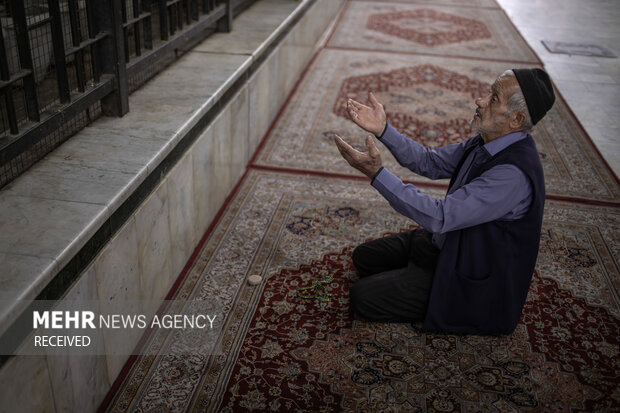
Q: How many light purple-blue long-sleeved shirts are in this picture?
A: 1